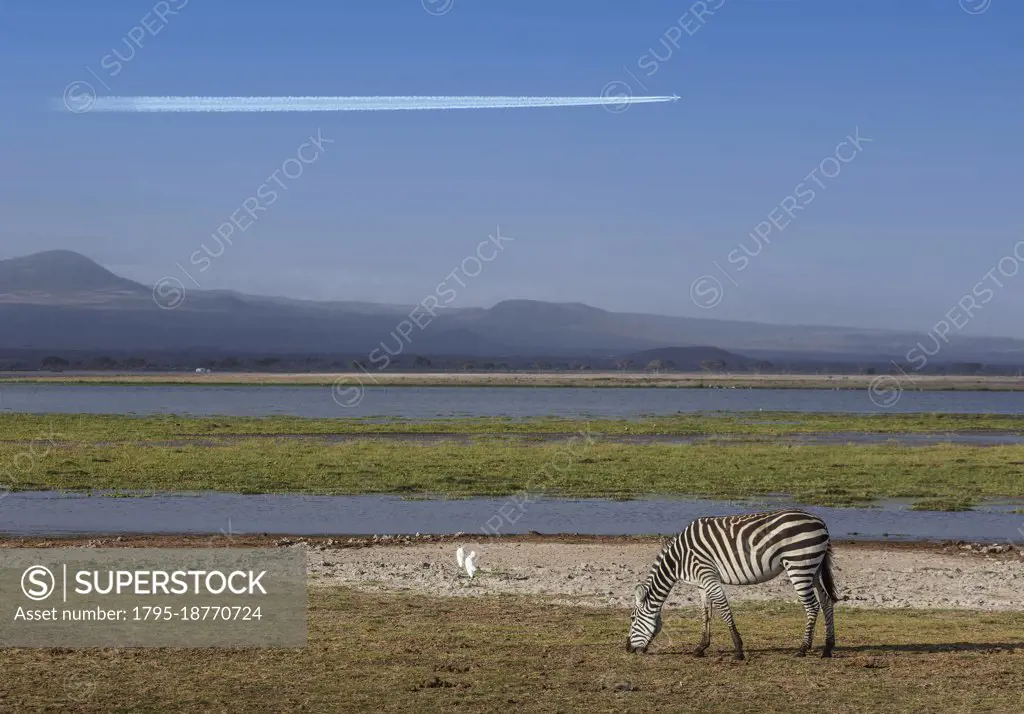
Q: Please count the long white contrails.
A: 1